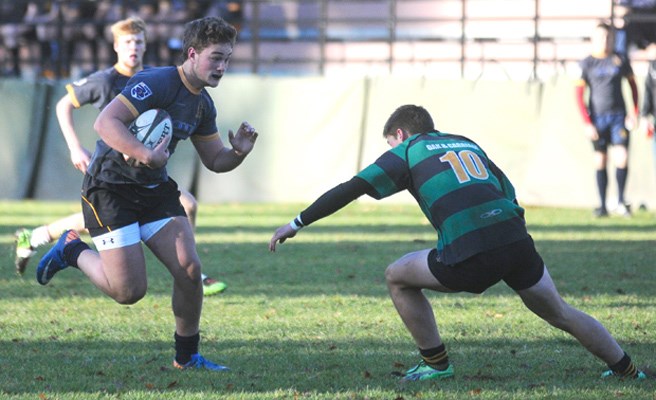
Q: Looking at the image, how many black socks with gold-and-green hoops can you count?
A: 2